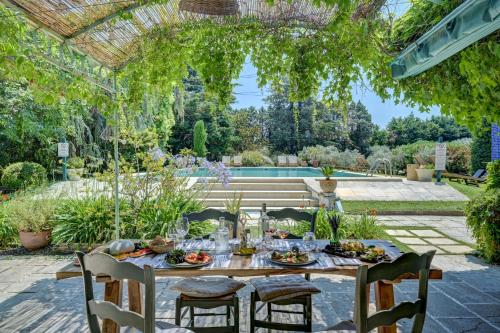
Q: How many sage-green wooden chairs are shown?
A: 4